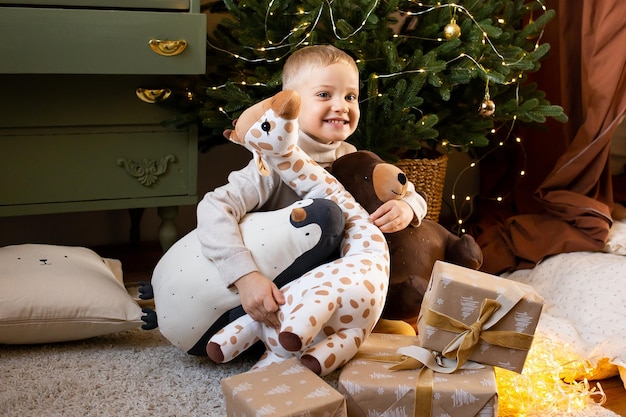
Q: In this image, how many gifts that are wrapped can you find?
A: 3